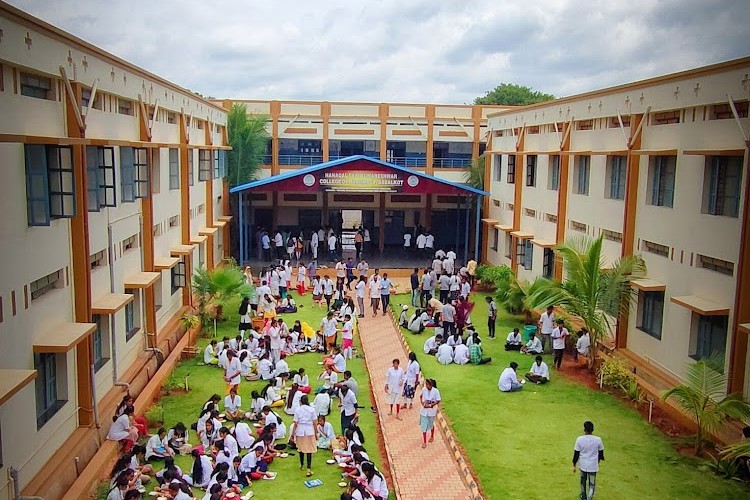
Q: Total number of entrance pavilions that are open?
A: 1